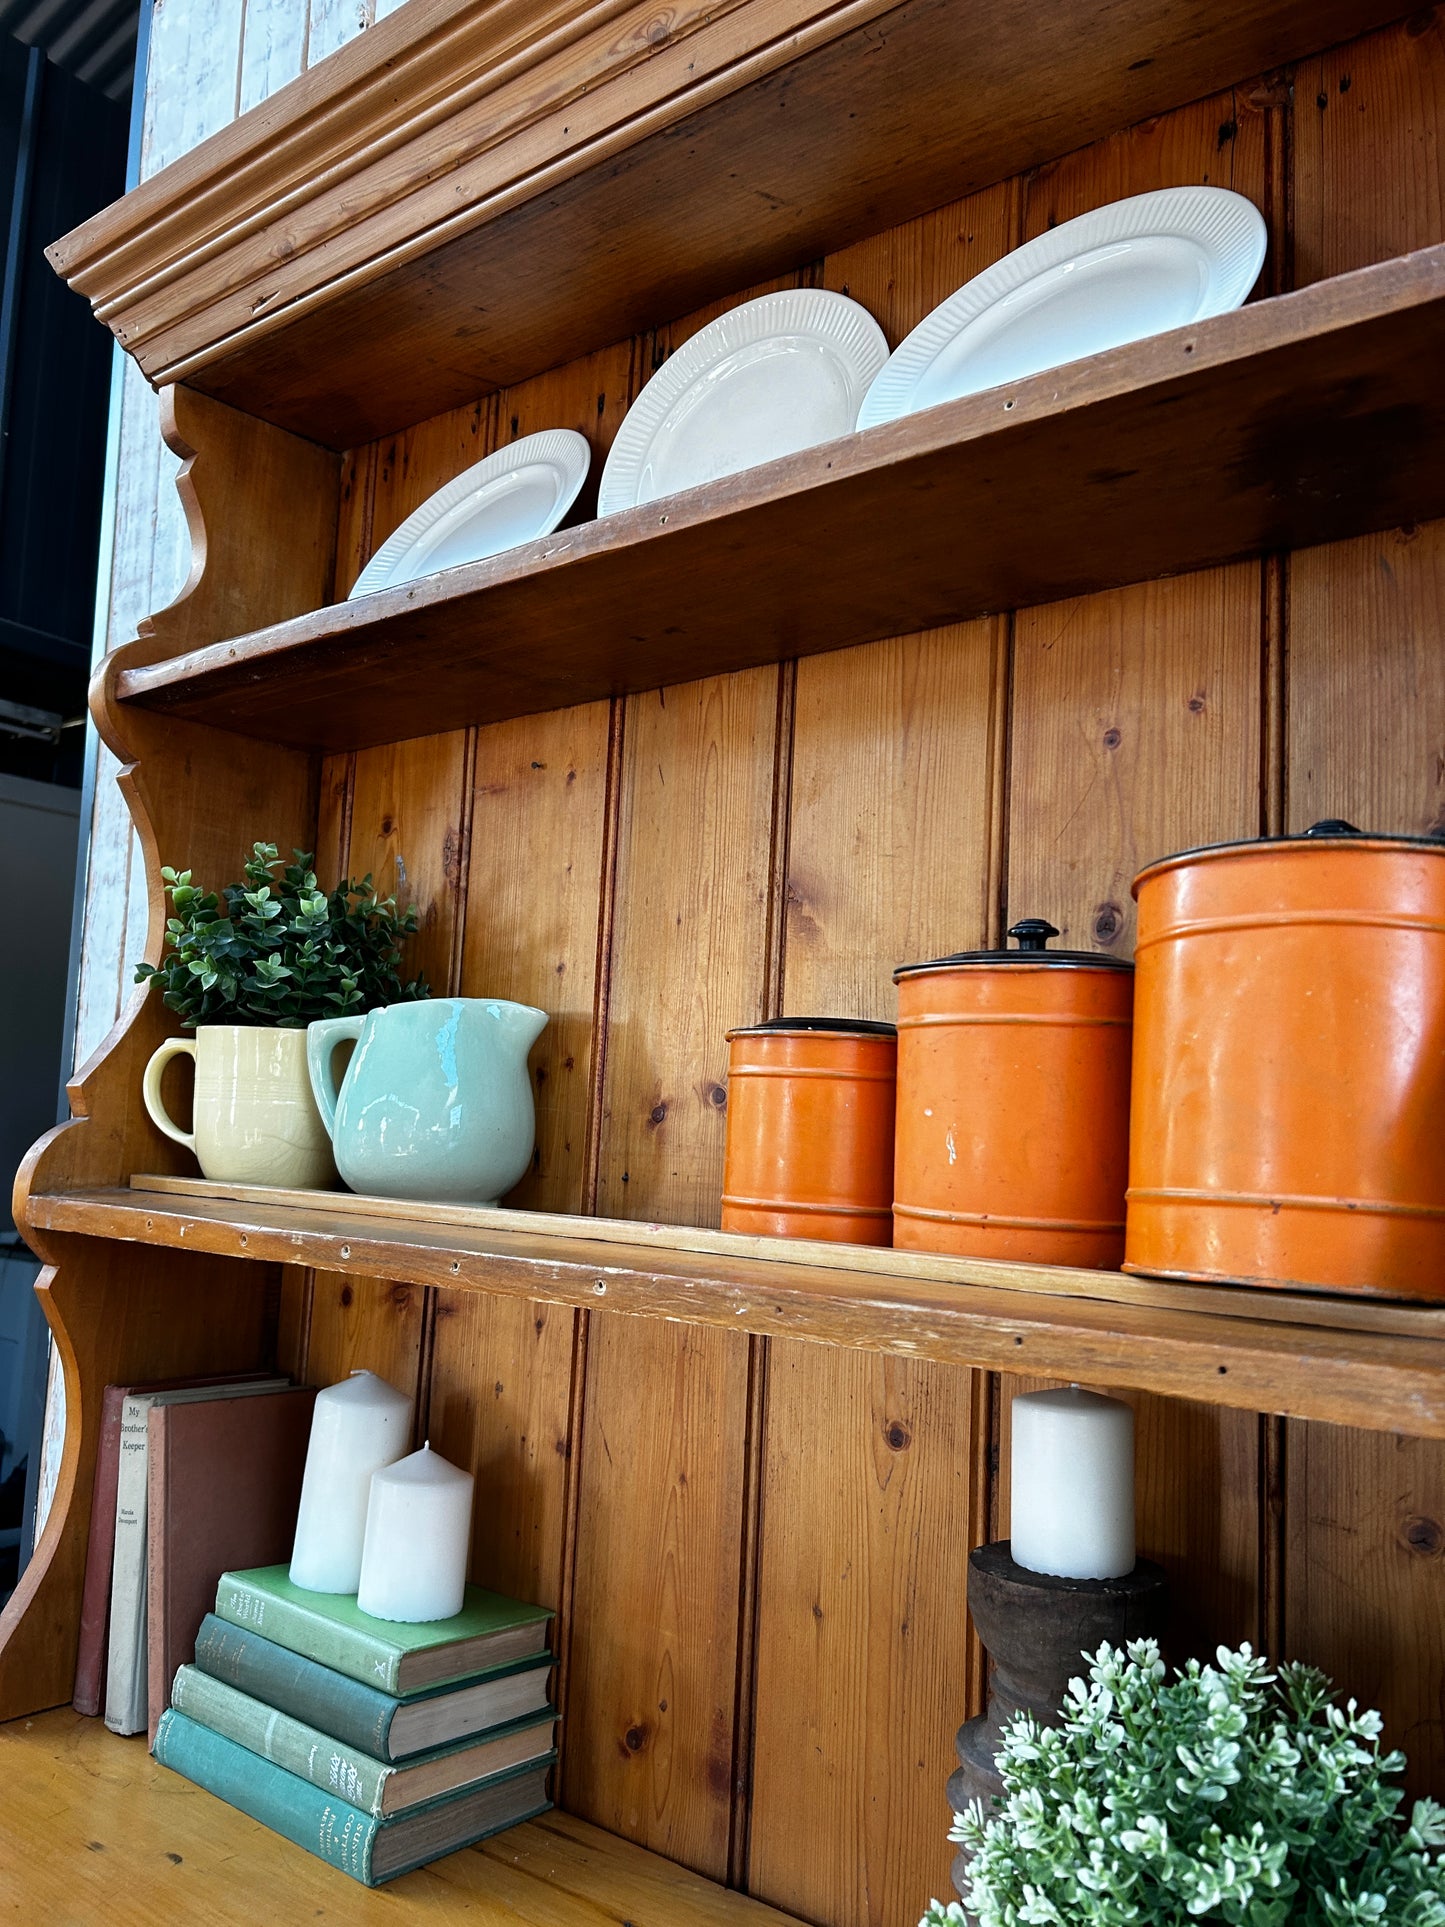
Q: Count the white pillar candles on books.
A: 2